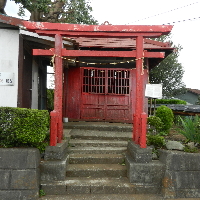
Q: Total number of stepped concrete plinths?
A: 2